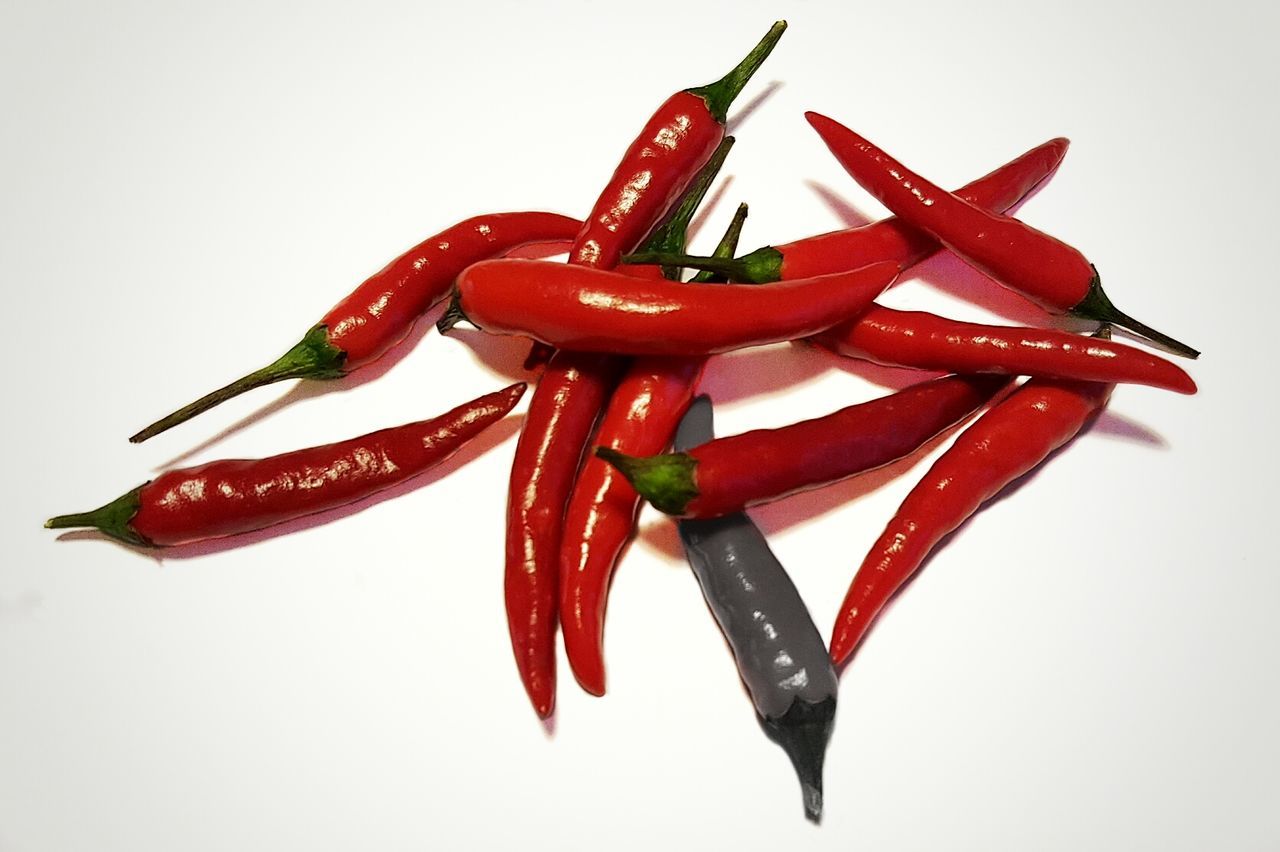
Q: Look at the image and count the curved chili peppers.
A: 12